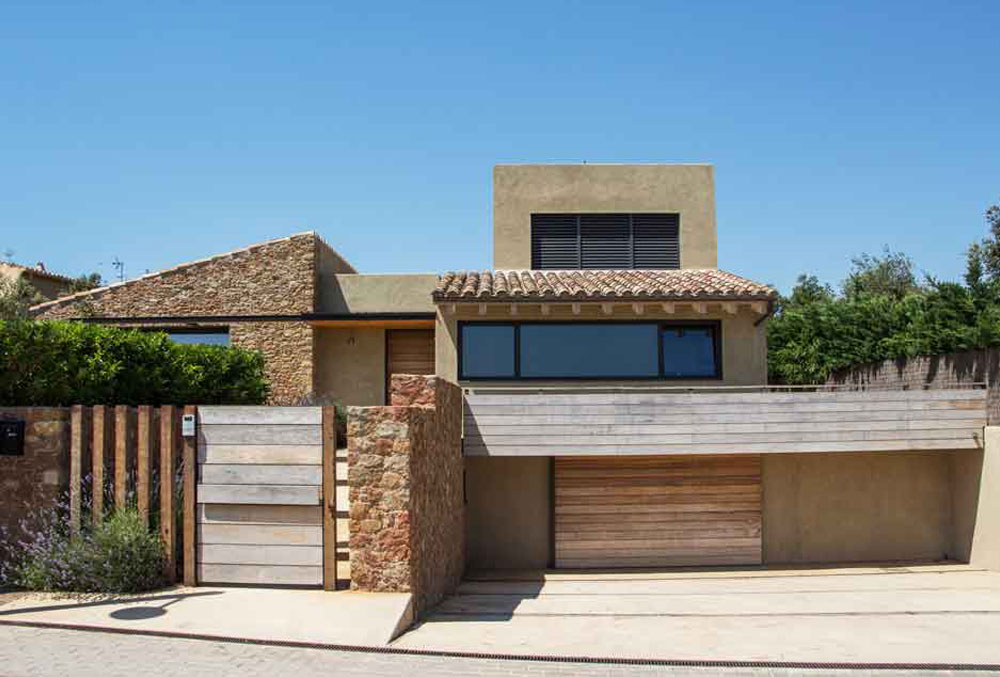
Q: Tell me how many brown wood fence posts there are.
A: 7